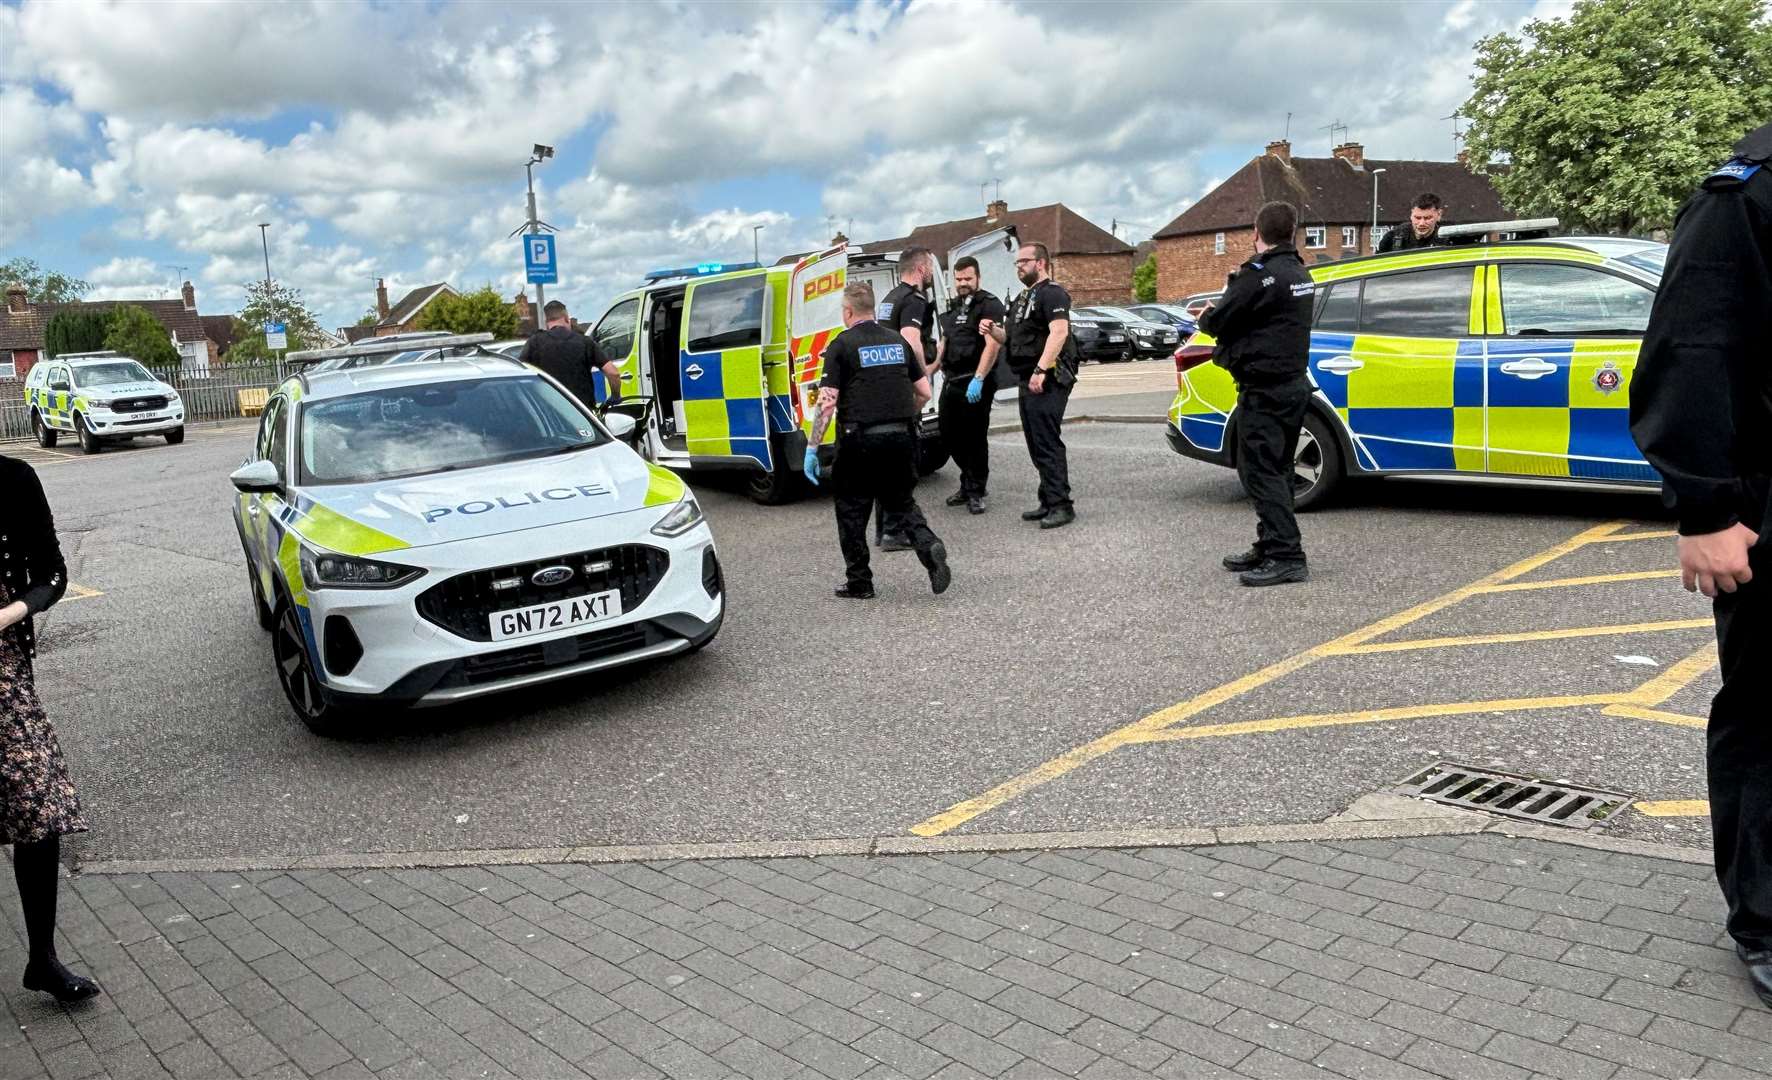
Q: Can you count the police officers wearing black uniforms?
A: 8